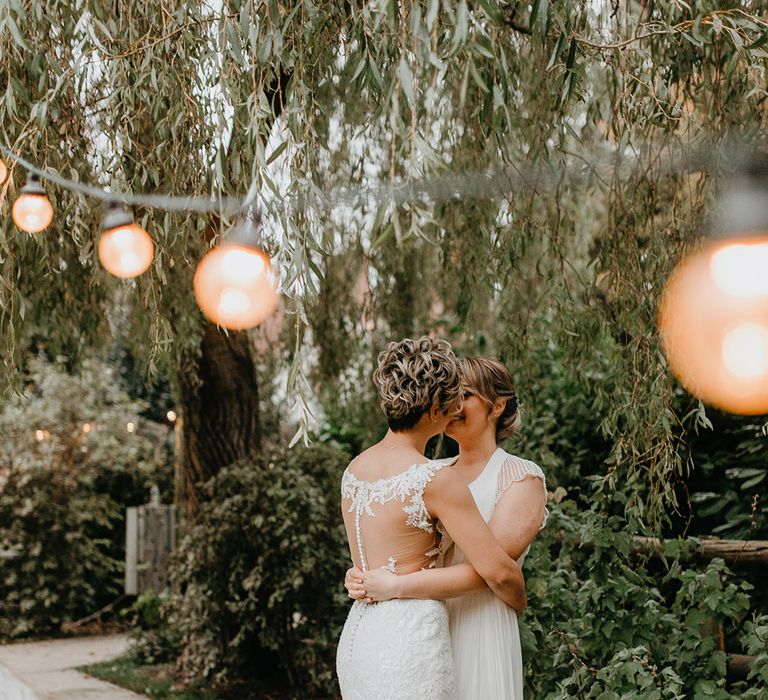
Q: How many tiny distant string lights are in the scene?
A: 4